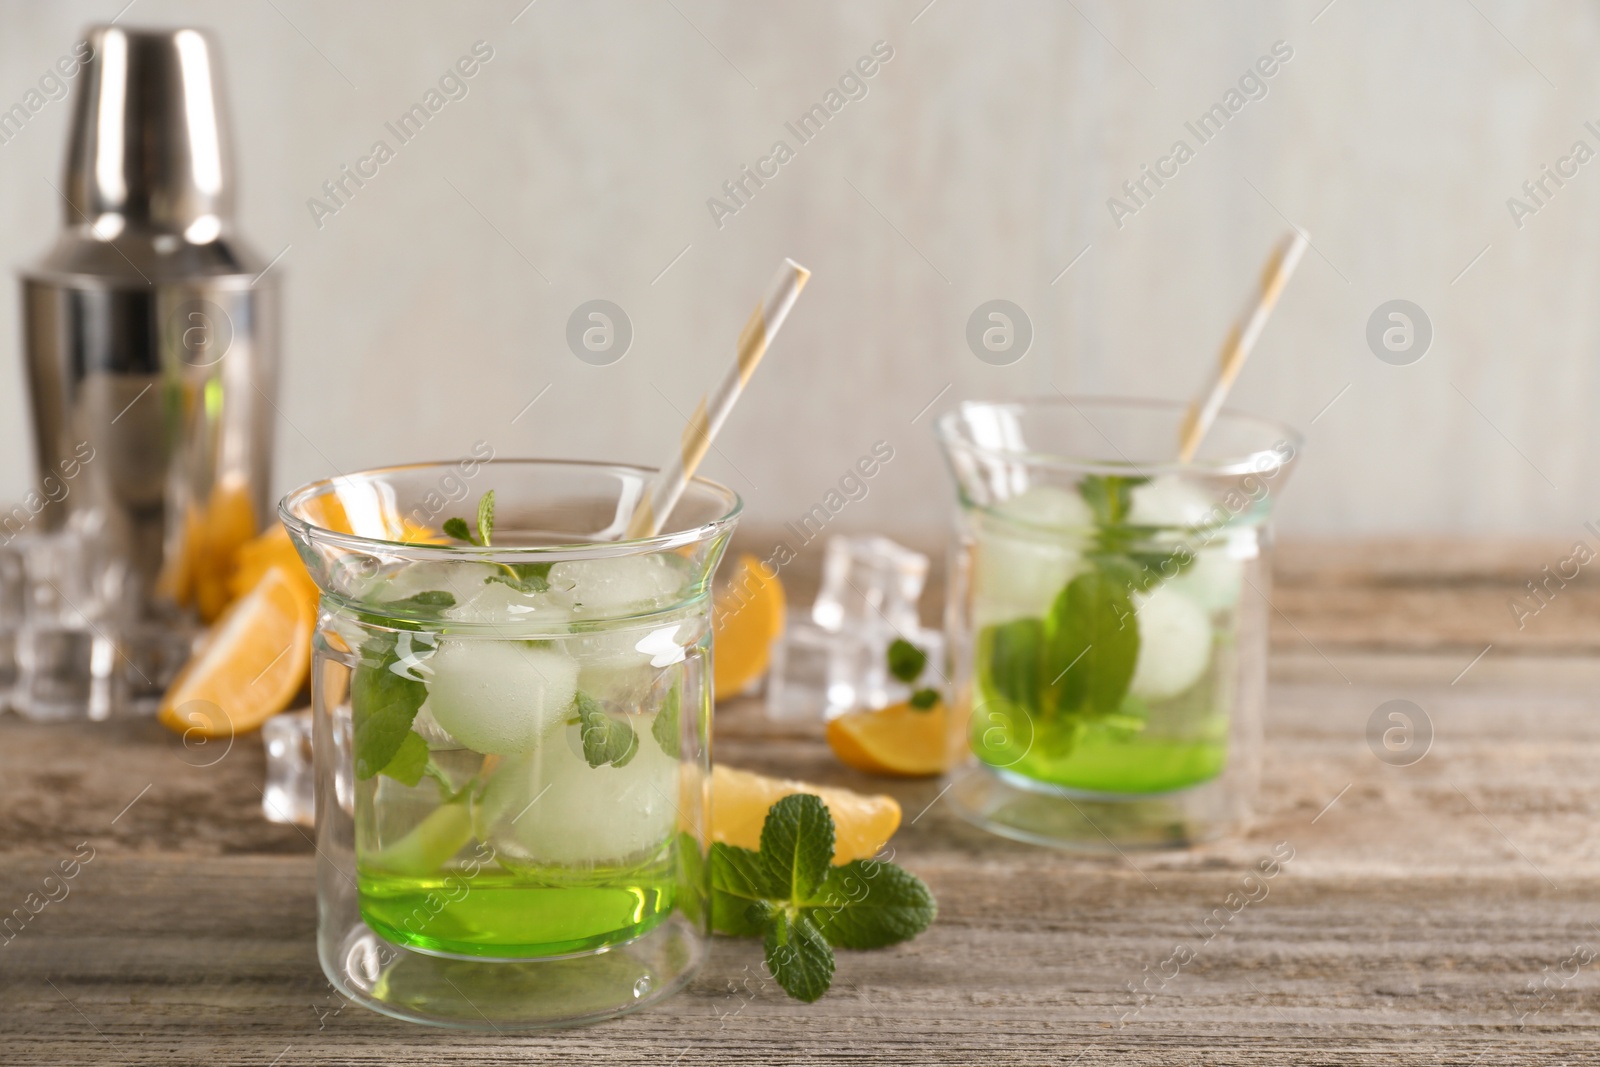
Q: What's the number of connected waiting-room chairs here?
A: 0